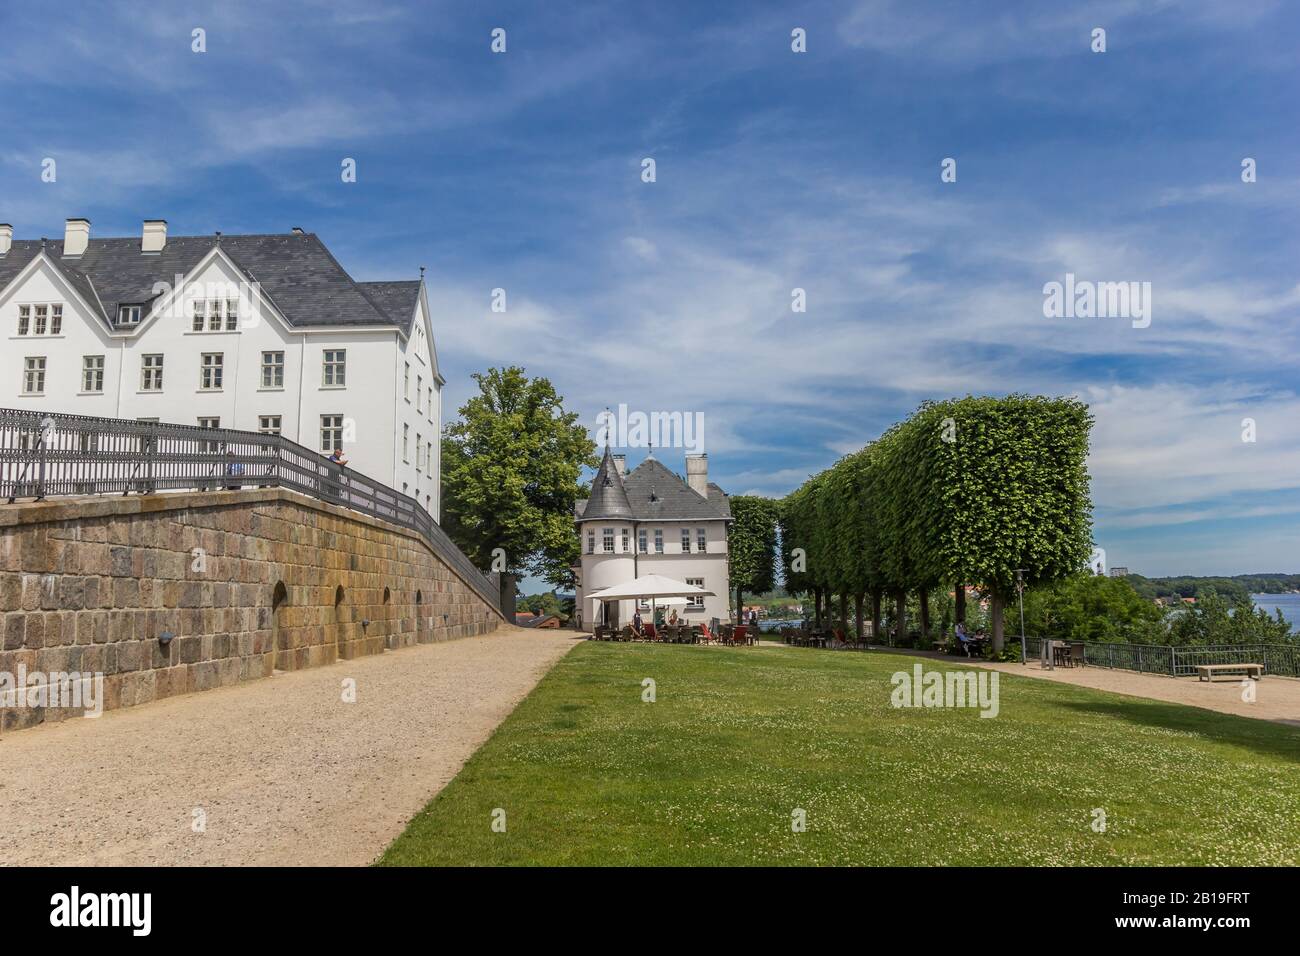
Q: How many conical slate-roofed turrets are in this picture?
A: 1